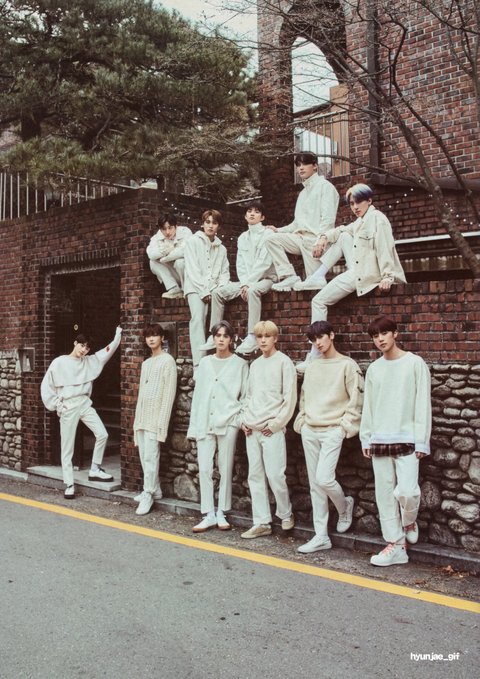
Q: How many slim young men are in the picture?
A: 11